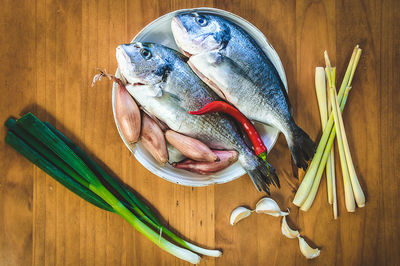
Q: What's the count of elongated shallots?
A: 4